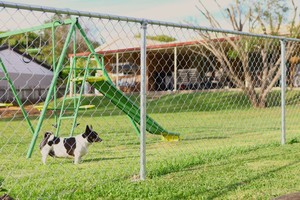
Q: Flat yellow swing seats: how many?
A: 3